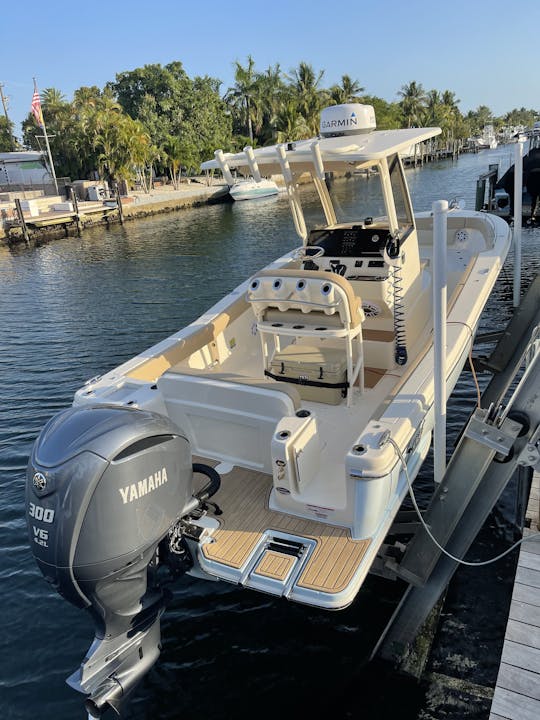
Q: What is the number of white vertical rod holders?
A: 4